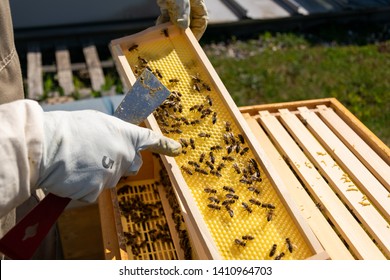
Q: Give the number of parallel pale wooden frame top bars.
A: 5